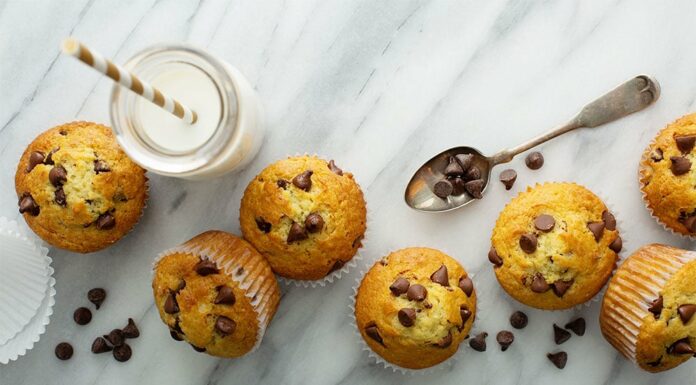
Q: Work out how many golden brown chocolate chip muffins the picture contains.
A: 7